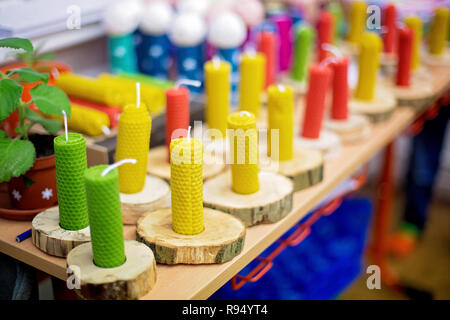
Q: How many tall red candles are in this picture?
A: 7